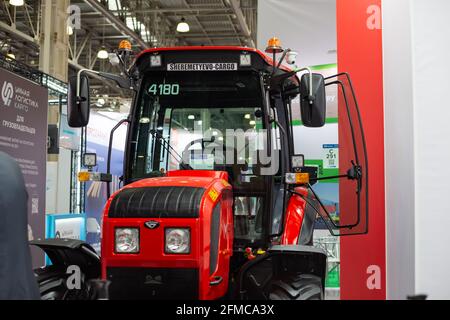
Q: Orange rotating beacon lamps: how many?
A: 2